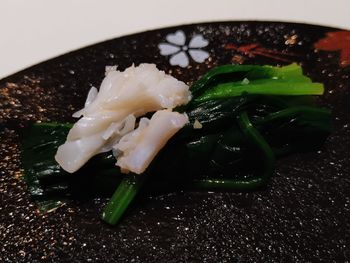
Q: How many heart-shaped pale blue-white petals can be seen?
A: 5